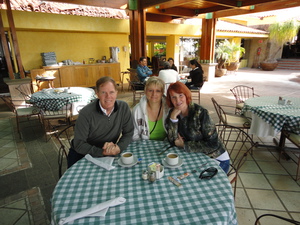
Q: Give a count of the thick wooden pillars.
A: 2